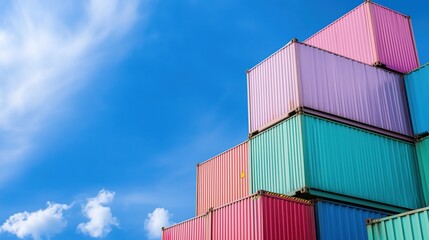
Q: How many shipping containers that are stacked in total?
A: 10